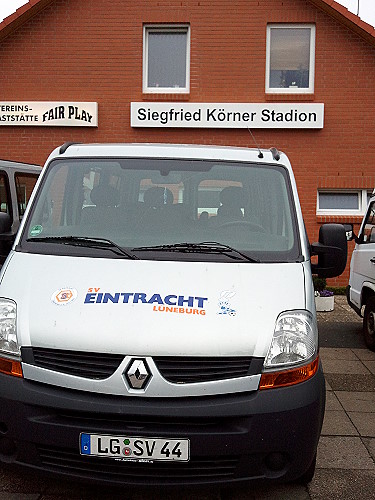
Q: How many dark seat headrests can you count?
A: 3